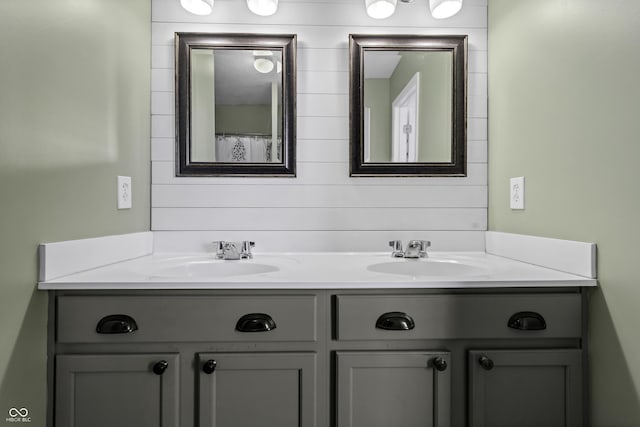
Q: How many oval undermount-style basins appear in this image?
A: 2